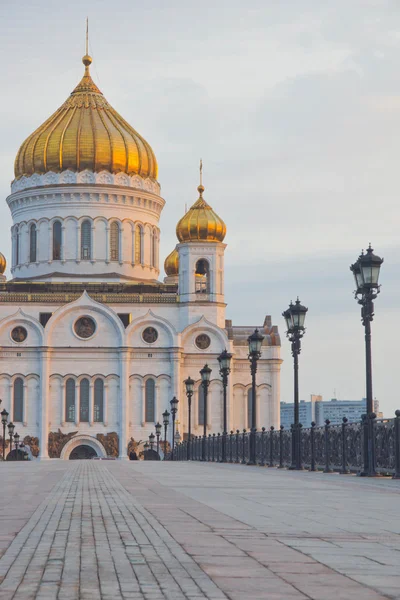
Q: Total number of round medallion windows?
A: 4